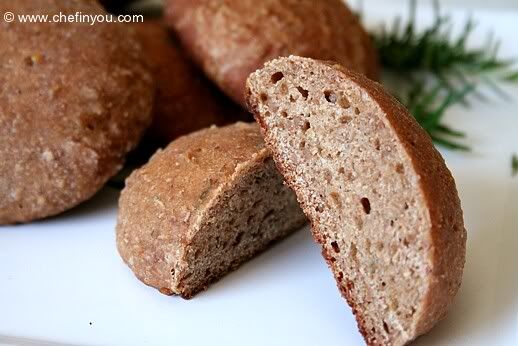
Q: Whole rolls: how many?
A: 3